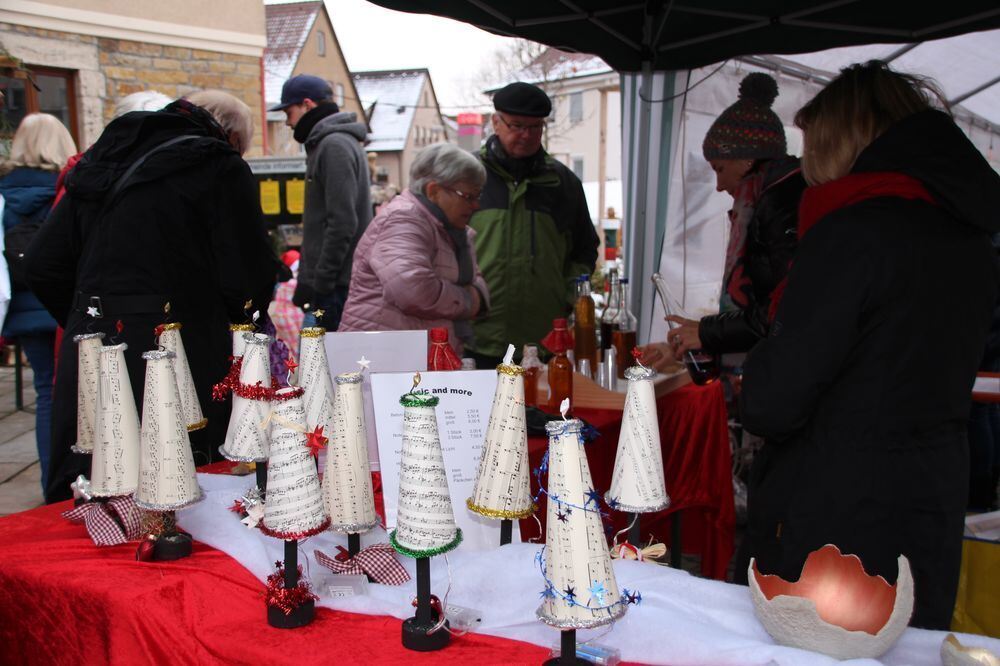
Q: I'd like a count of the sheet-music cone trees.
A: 13